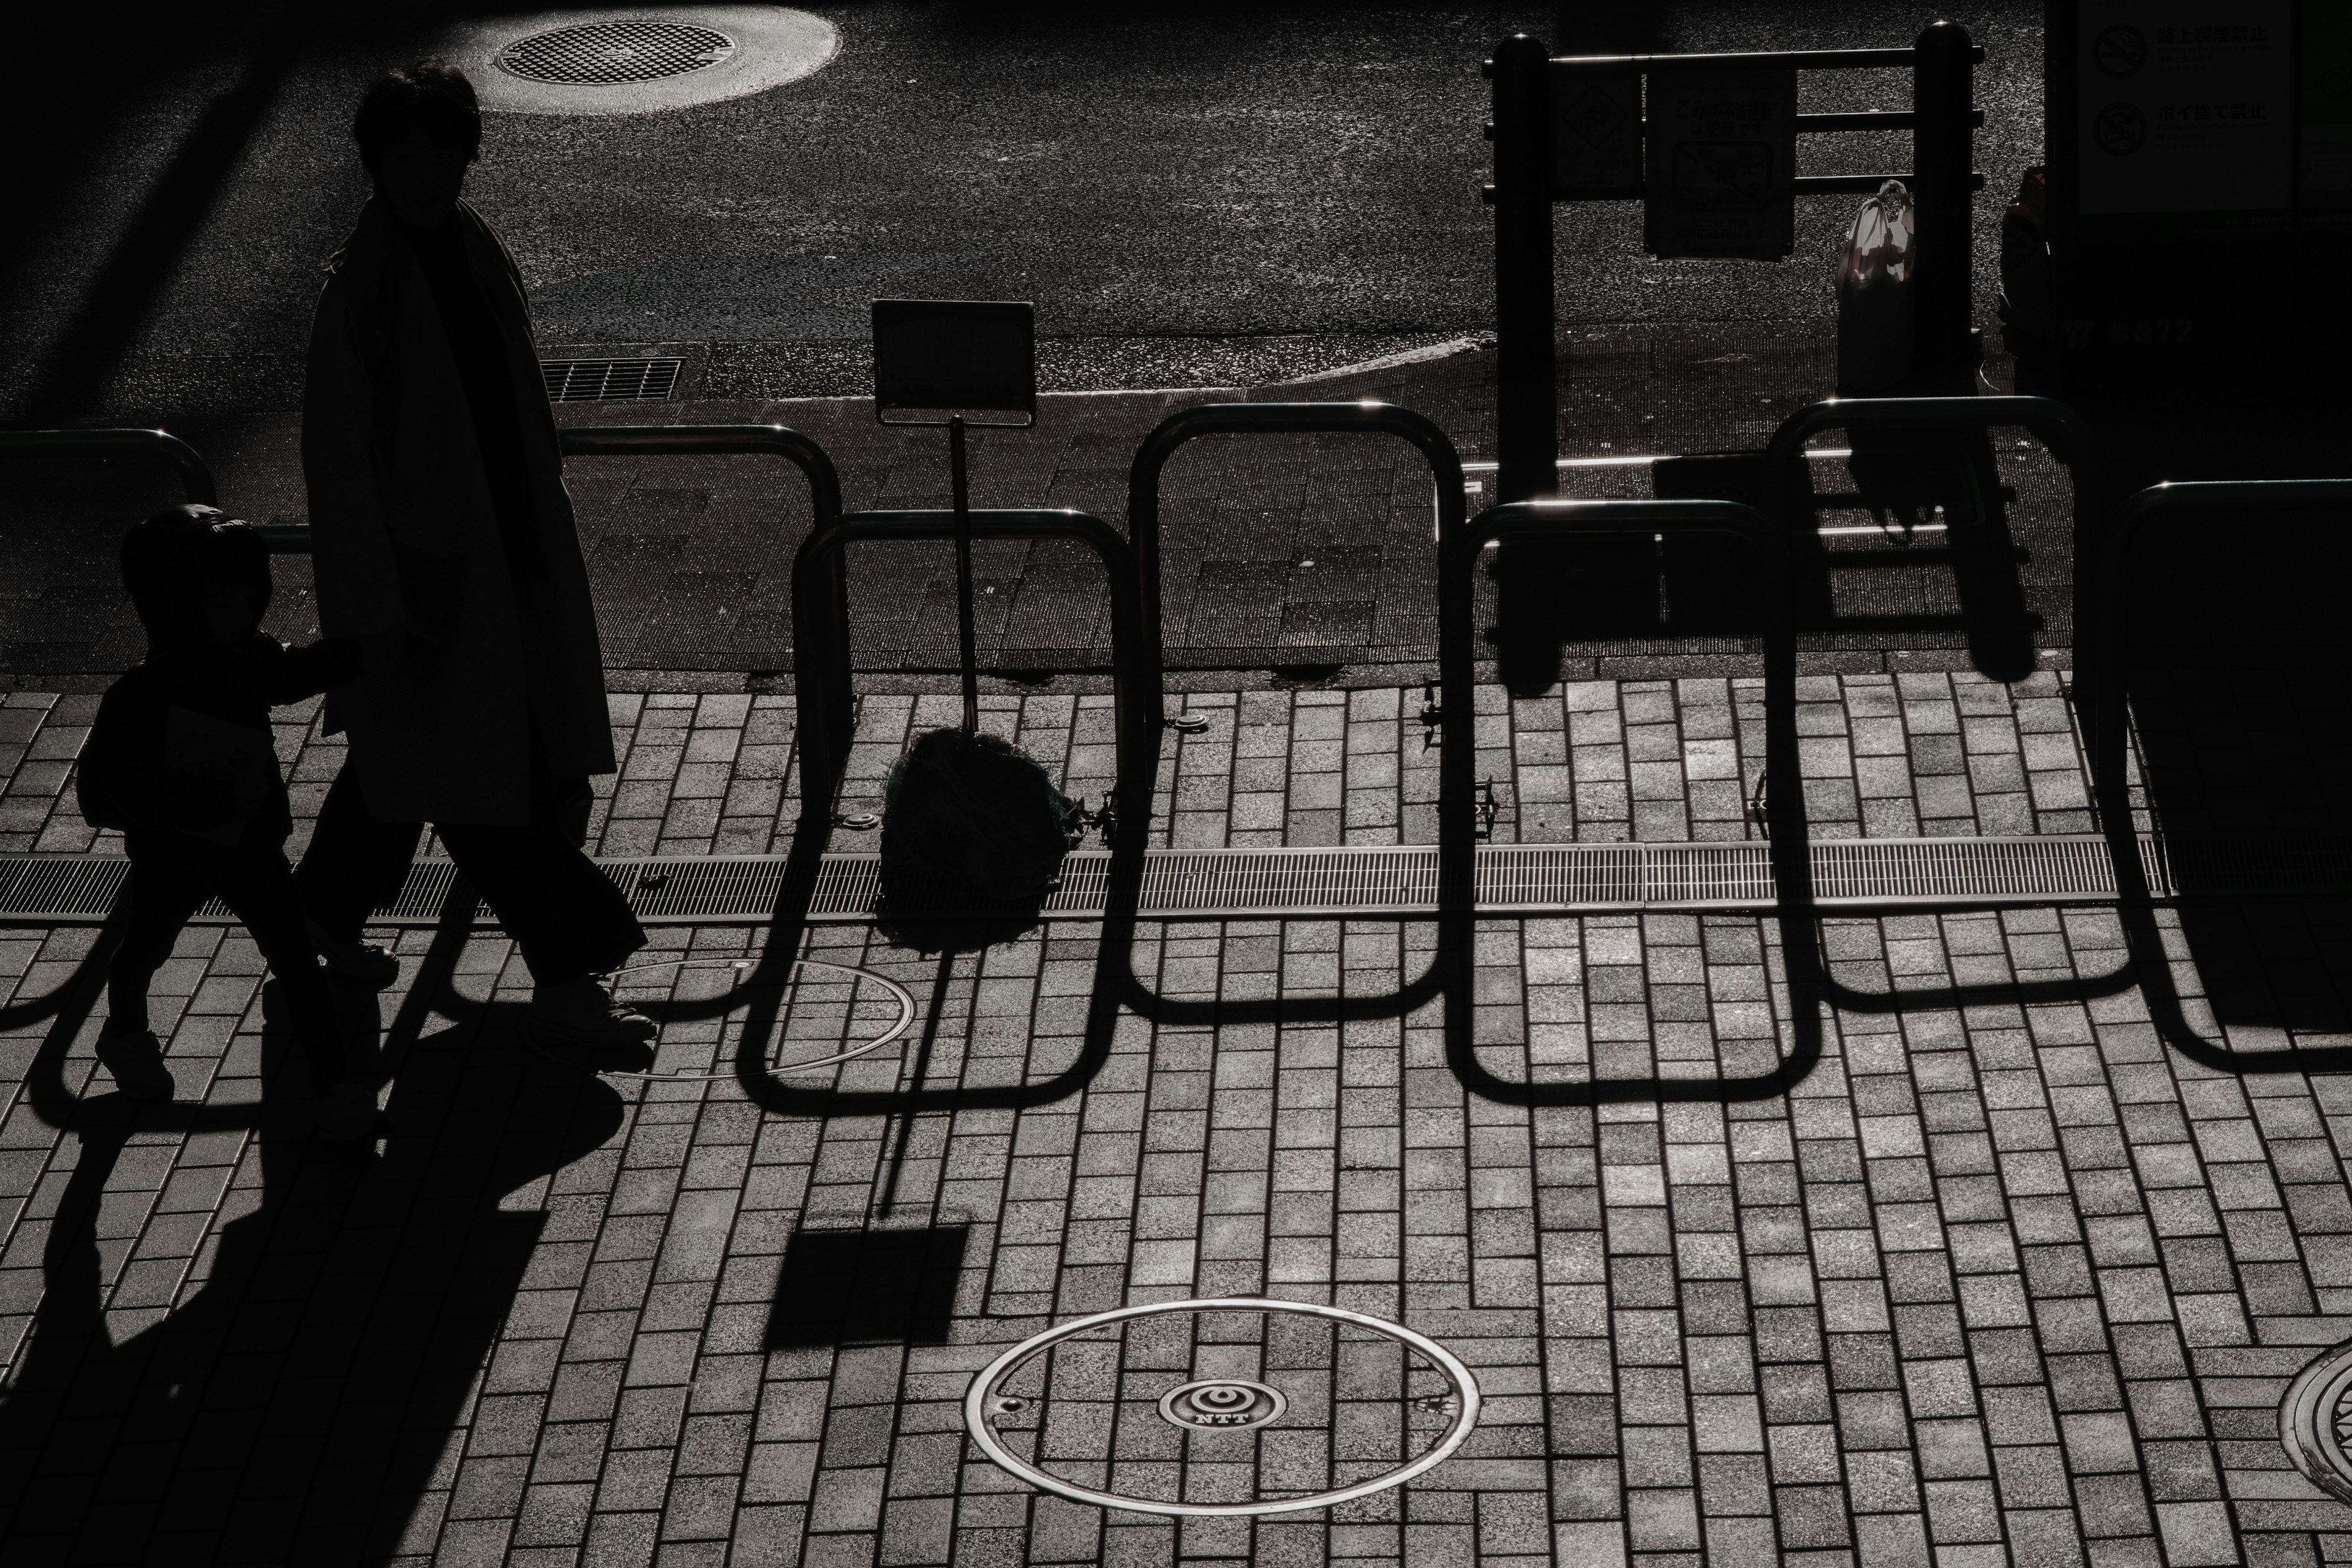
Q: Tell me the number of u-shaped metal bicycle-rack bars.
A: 8